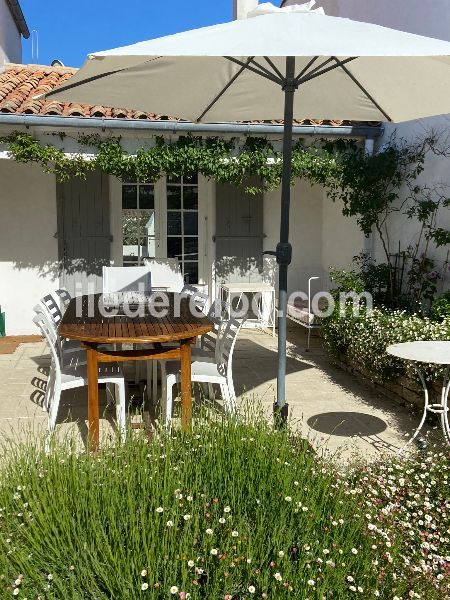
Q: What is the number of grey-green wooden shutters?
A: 2